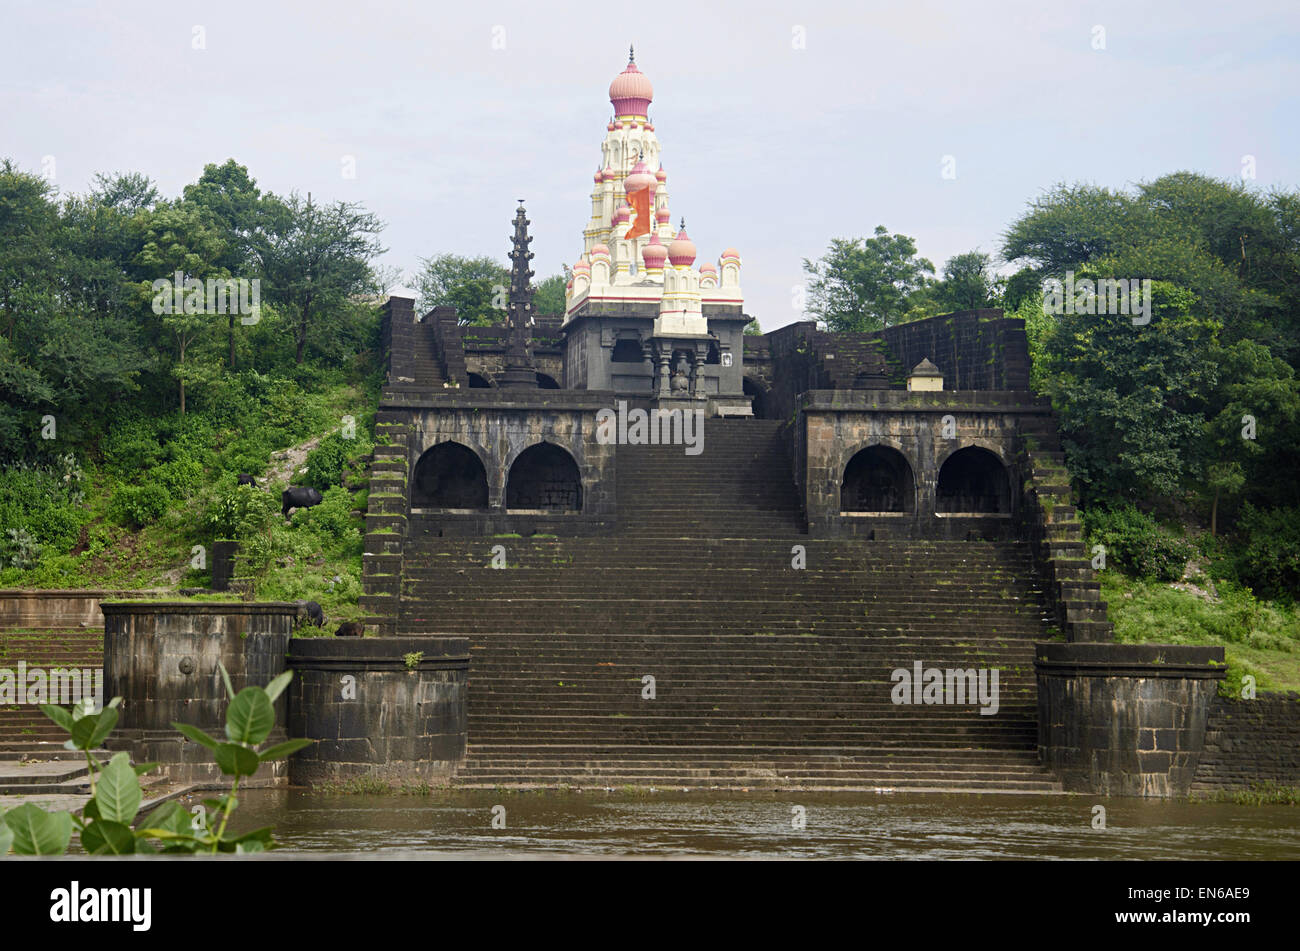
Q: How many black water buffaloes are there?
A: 4